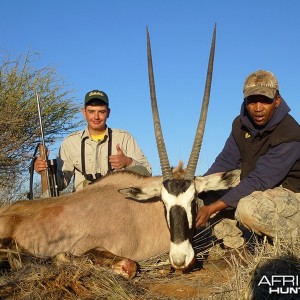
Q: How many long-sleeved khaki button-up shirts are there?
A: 1